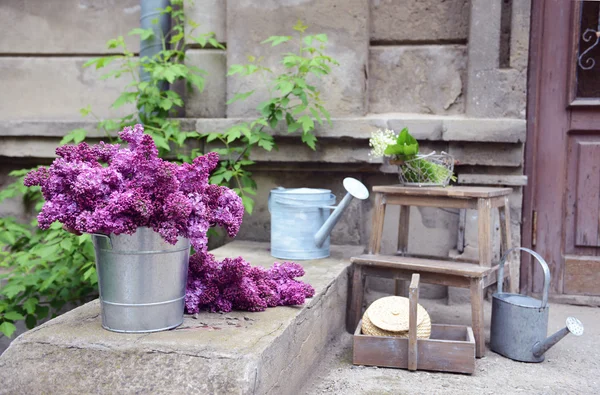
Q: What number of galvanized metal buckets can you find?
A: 1